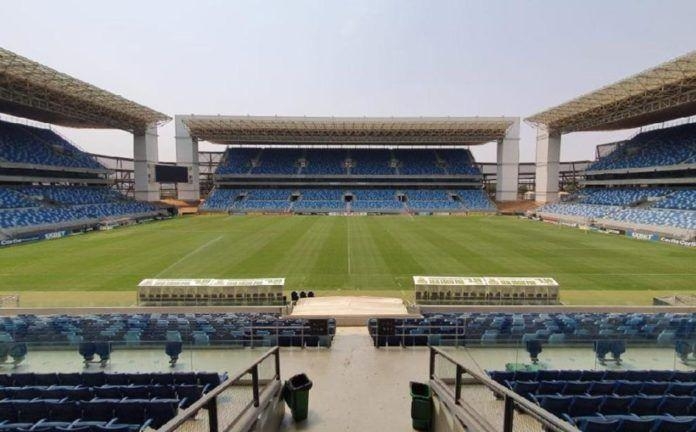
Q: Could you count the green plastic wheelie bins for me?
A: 2